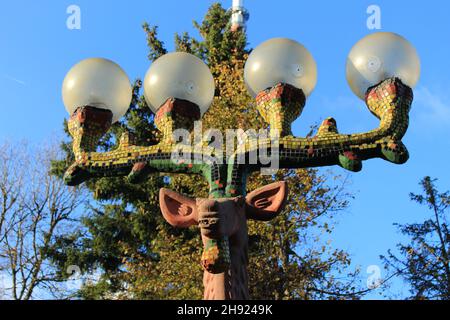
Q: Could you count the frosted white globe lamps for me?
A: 4